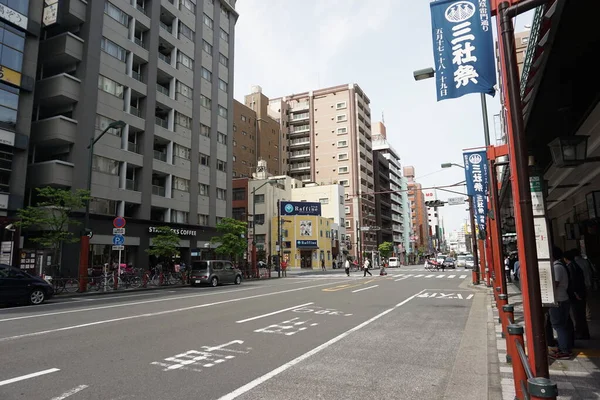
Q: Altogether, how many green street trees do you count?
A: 4